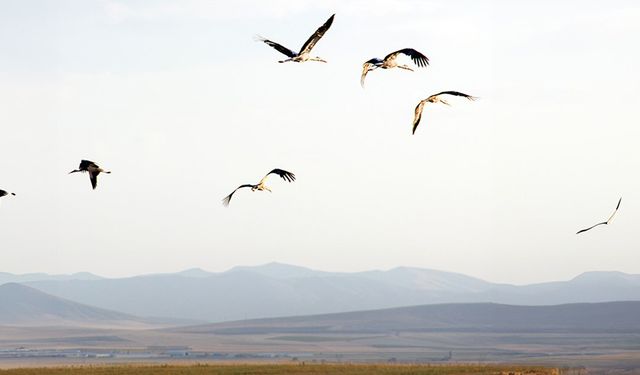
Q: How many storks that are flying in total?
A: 7